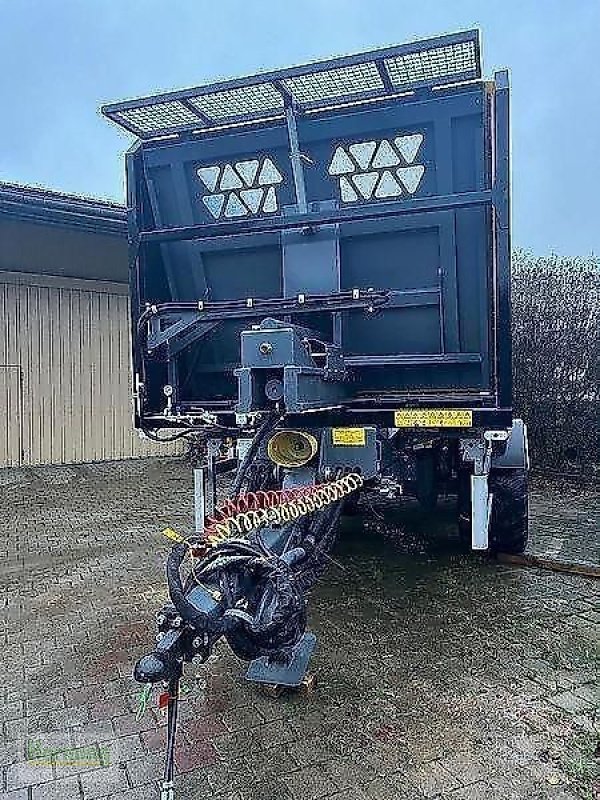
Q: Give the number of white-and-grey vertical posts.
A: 2